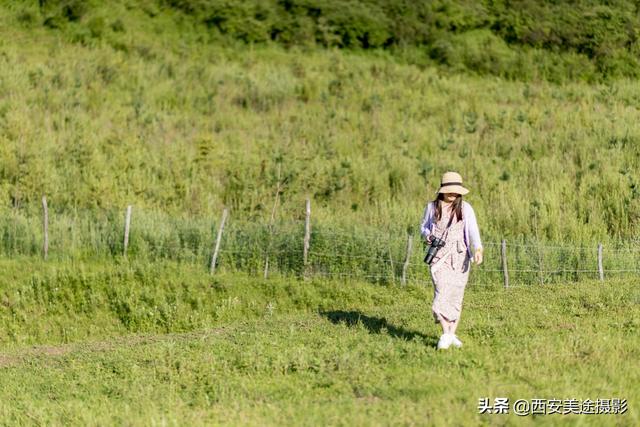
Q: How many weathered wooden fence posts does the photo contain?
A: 7